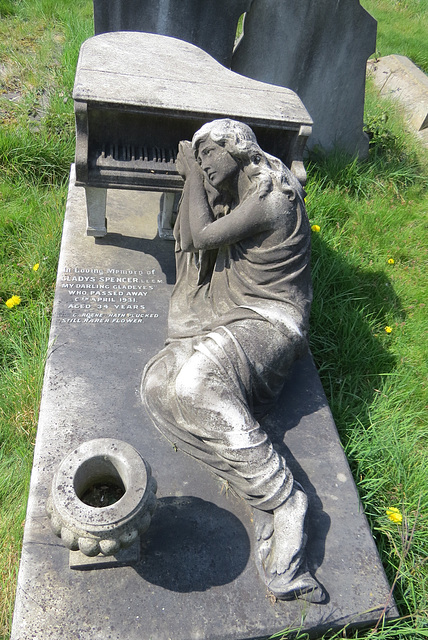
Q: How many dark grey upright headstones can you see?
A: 2